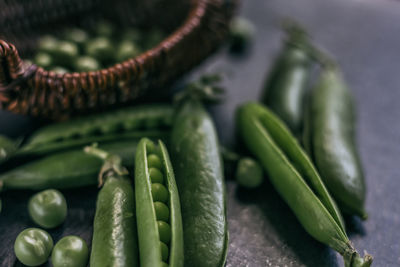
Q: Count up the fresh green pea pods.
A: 8